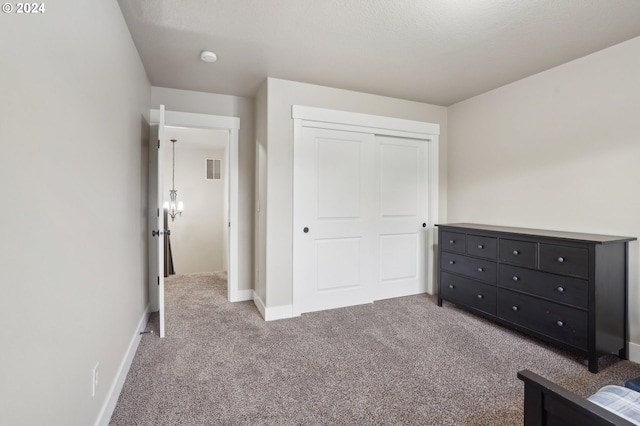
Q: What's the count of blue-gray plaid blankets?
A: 1